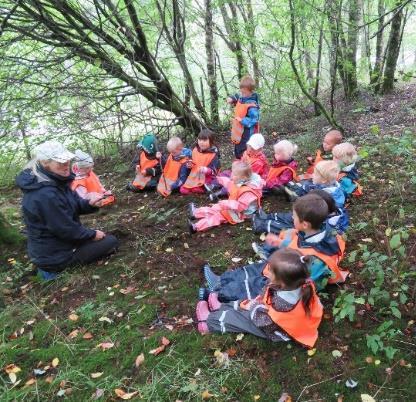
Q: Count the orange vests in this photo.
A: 12